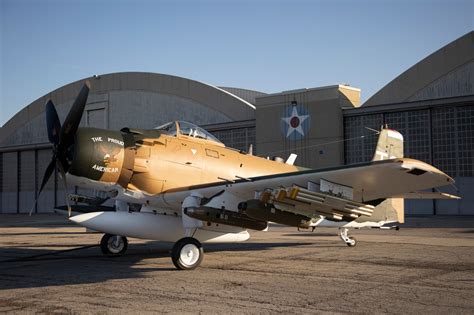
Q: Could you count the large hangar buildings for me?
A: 2